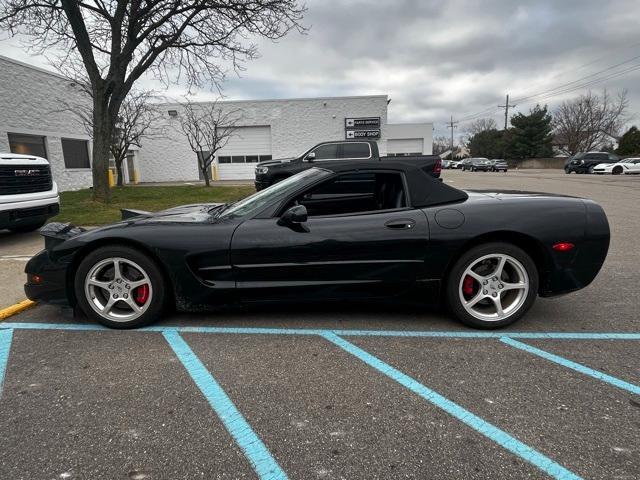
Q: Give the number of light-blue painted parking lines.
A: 5